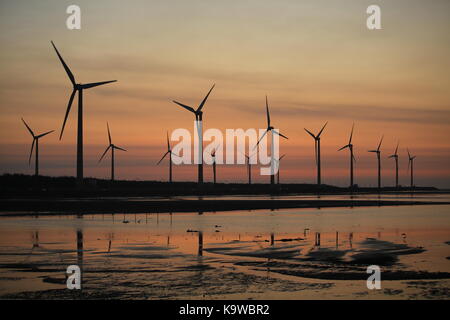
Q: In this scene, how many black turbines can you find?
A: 14